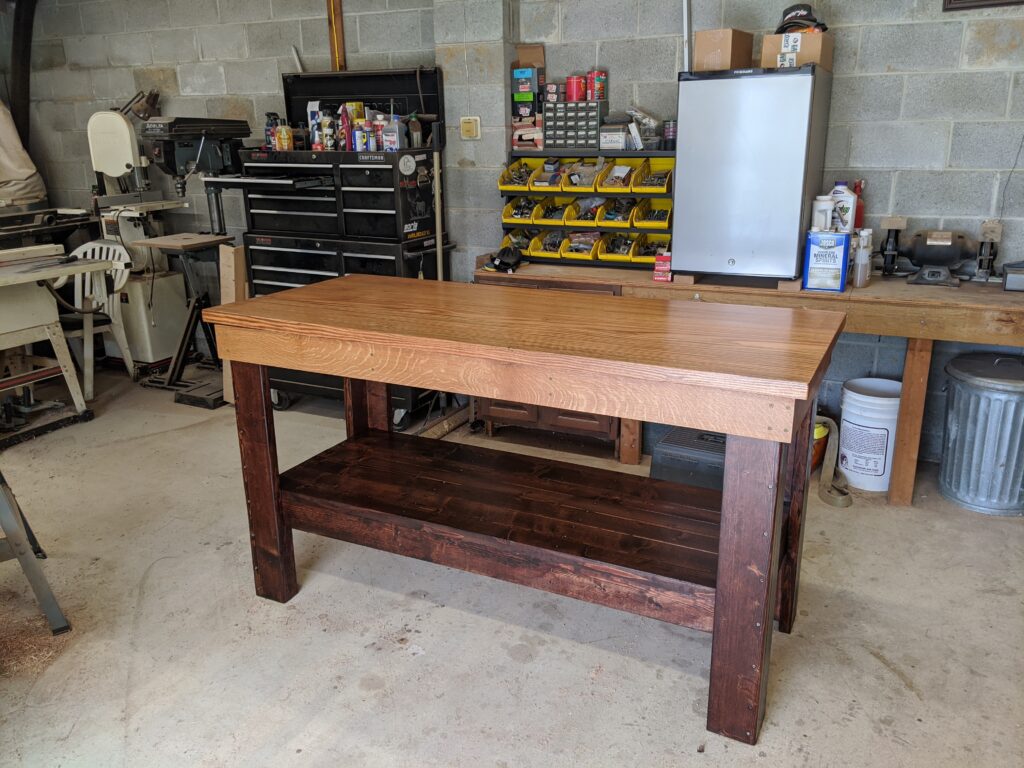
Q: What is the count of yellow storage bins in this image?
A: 15